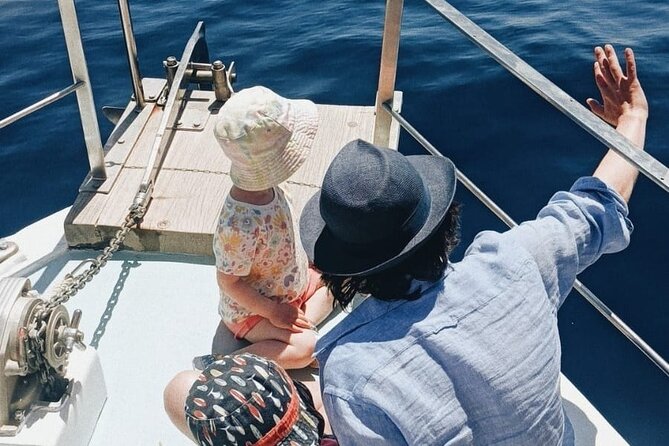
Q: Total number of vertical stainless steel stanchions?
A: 3